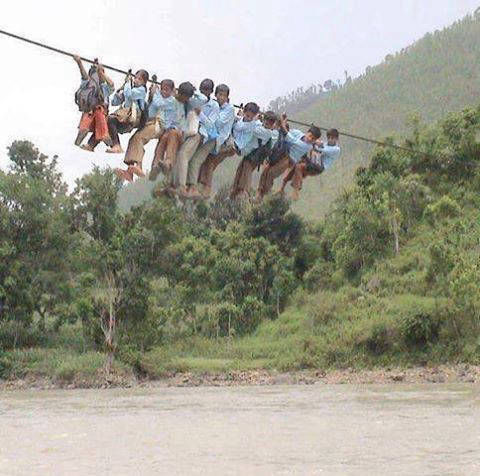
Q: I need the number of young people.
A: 10